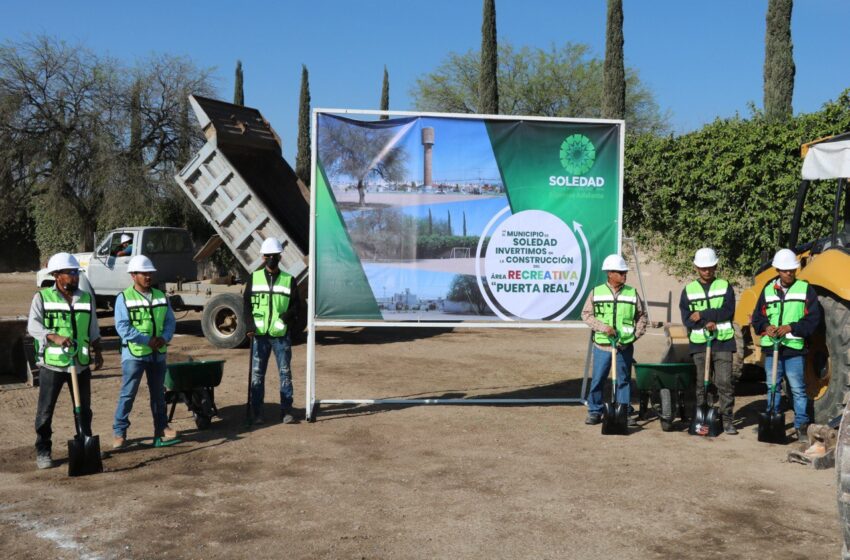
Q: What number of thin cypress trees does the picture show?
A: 6